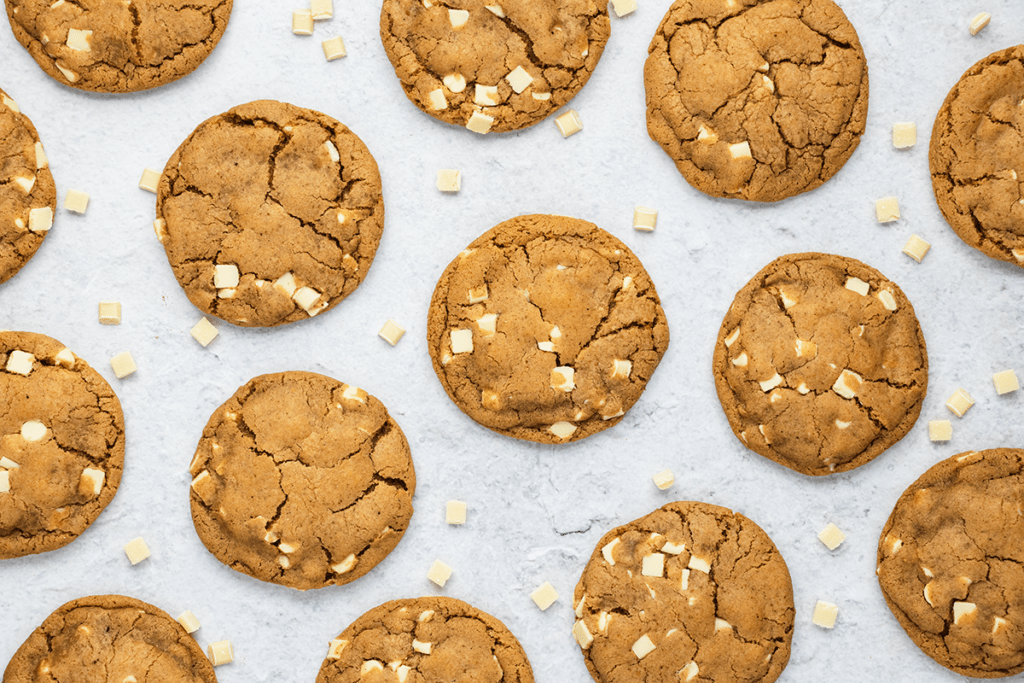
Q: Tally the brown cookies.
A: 14